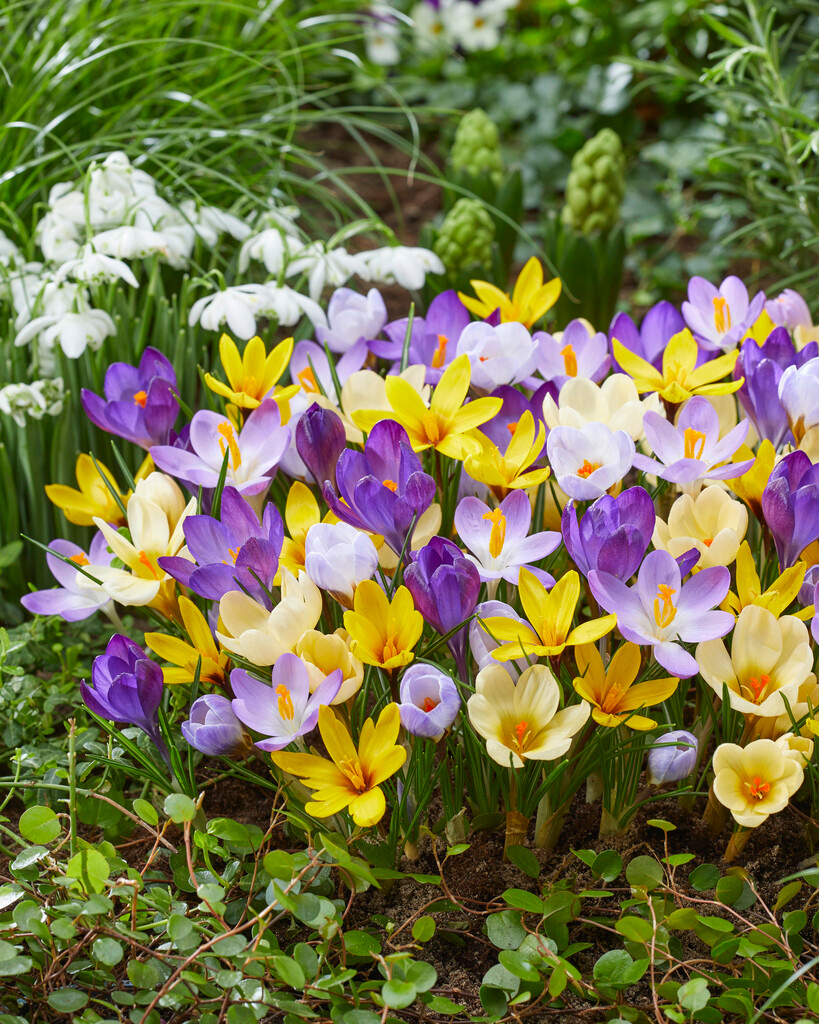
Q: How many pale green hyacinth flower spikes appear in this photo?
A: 3